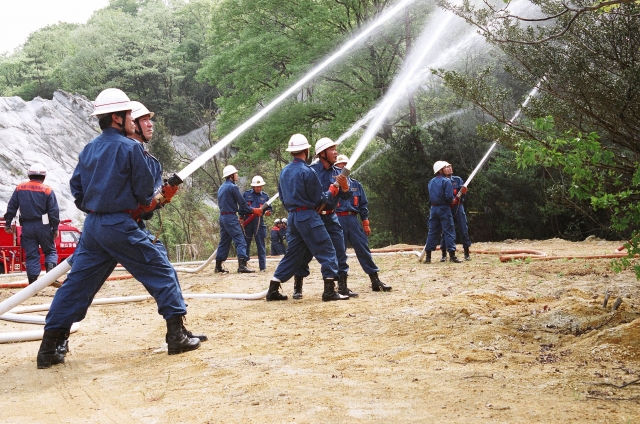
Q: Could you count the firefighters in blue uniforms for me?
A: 12